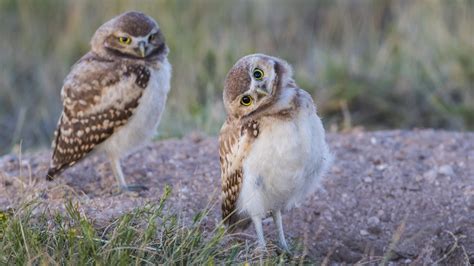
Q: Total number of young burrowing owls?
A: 2